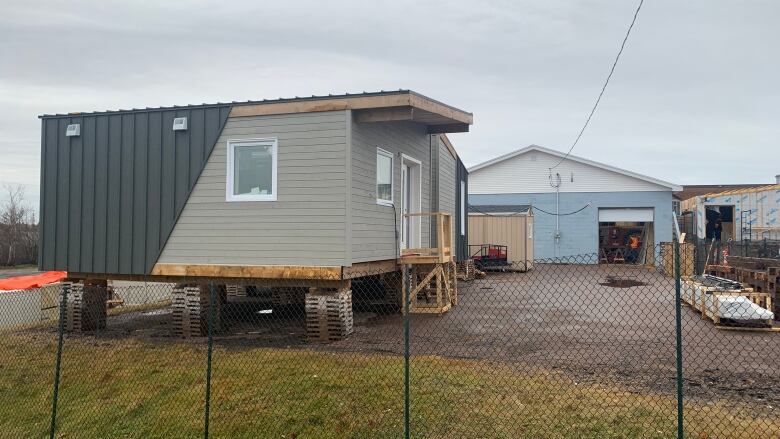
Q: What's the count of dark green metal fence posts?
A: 4